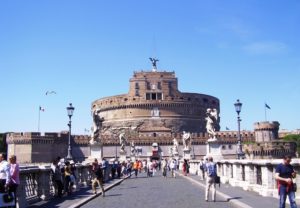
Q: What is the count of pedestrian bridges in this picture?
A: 1